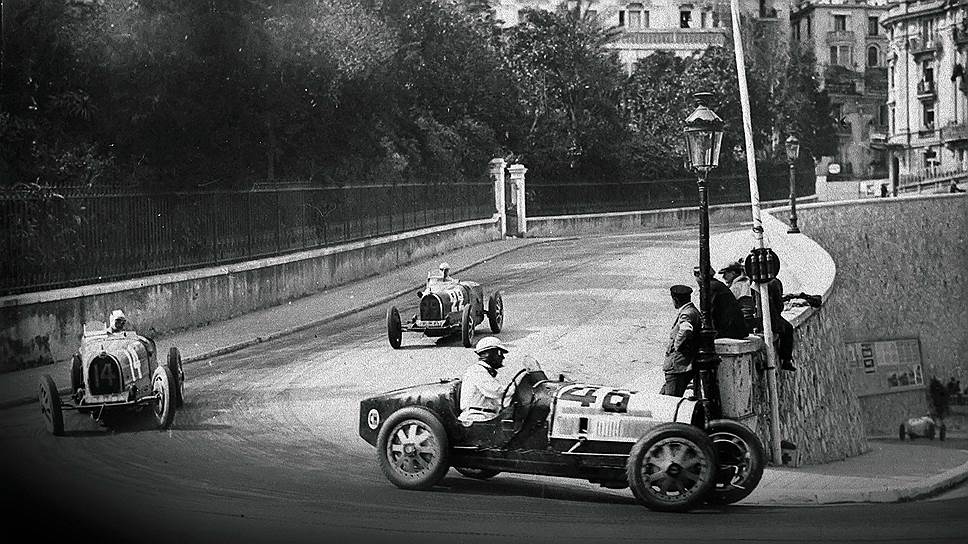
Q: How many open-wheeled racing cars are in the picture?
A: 4